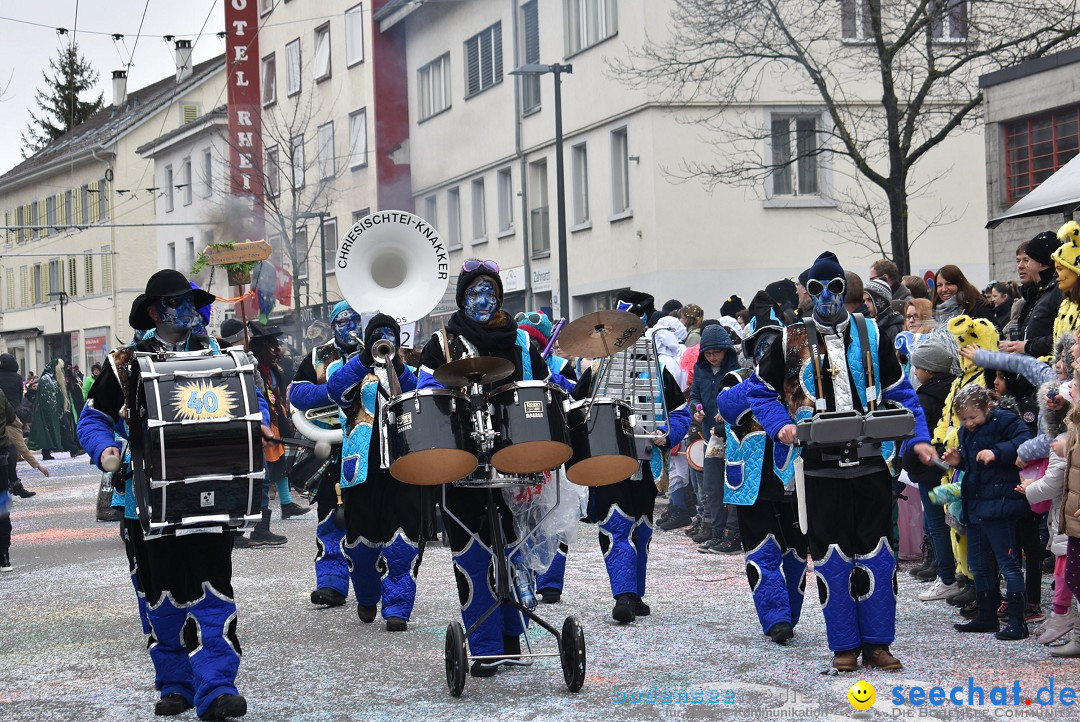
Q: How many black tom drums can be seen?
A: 3